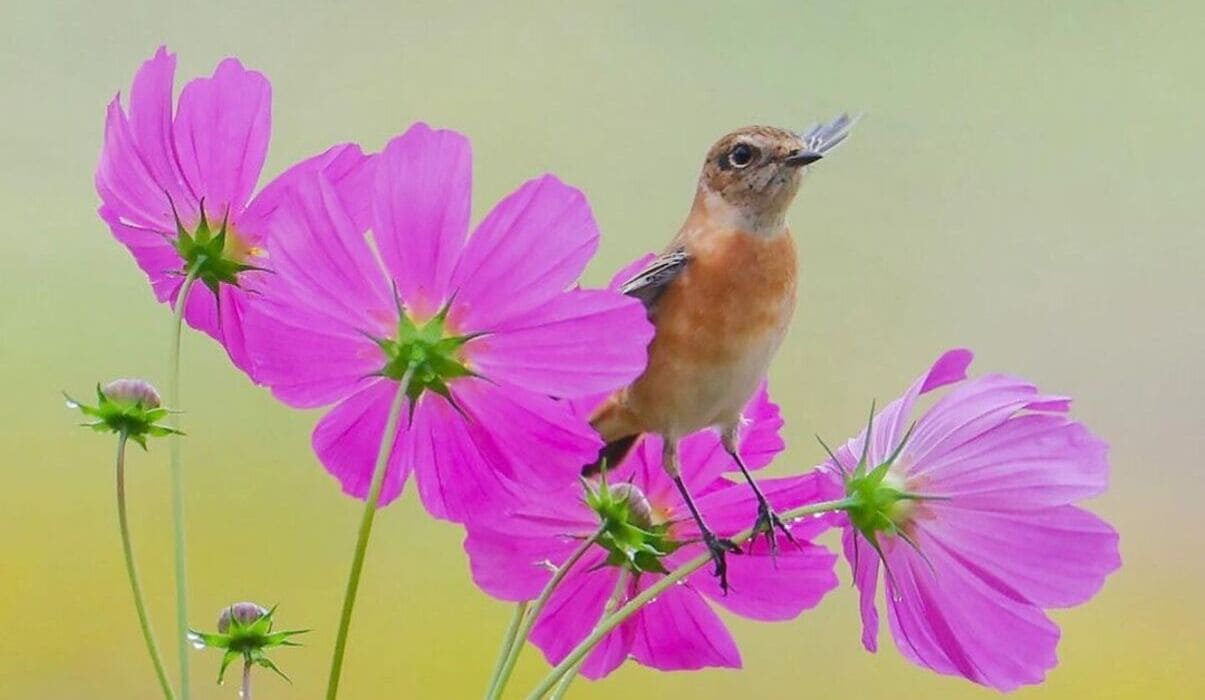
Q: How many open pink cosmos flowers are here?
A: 4